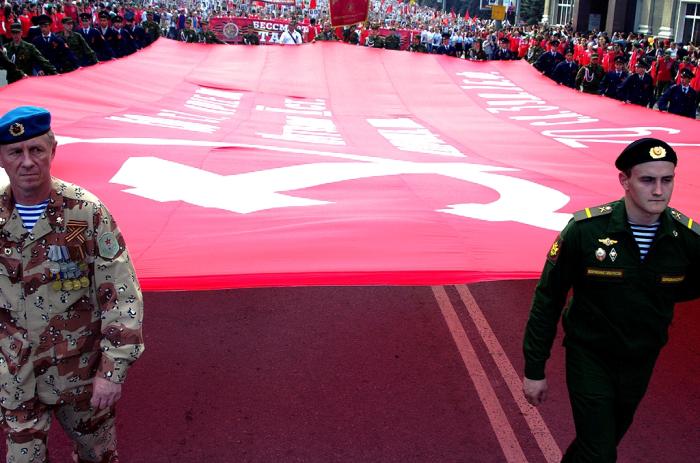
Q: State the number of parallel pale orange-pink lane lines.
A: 2